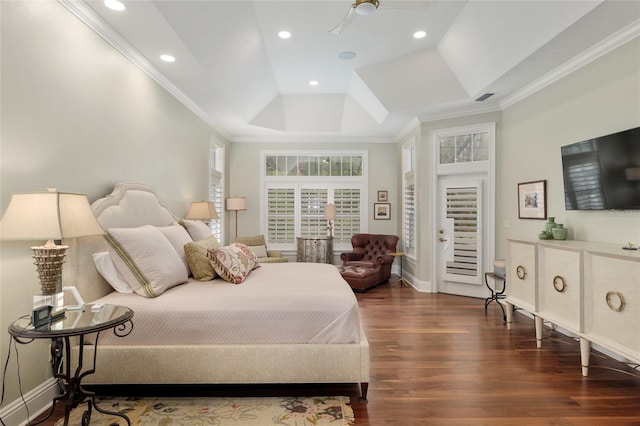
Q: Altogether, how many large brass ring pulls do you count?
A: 3